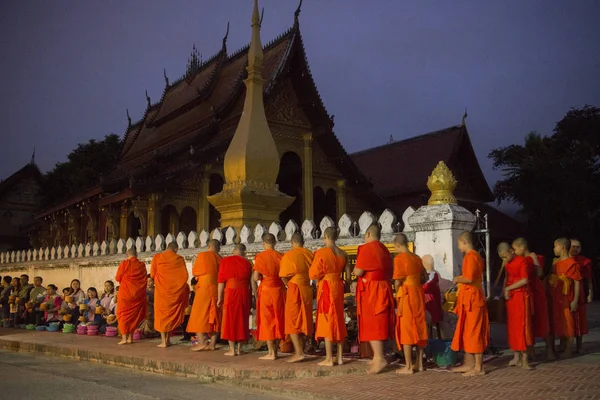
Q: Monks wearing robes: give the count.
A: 14